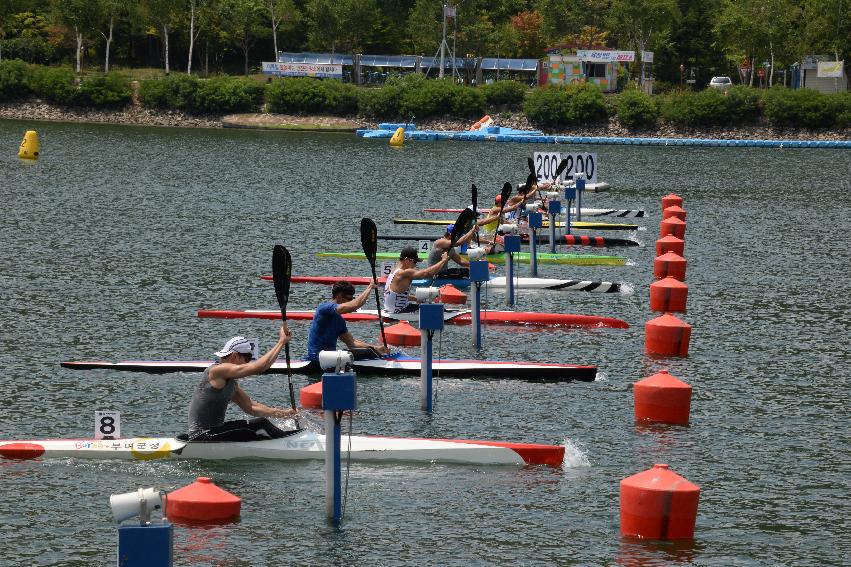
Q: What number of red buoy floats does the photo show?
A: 13